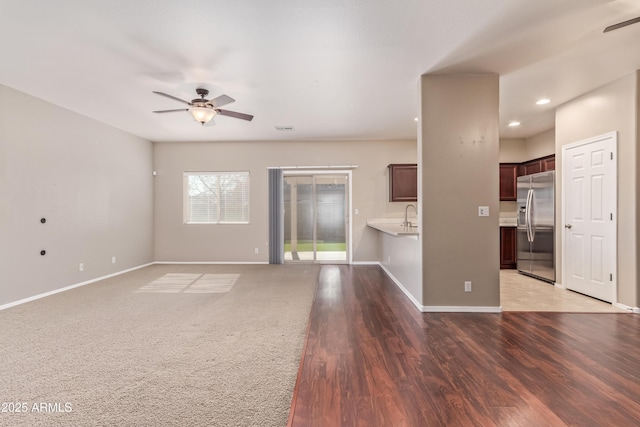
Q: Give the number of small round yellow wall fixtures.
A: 0